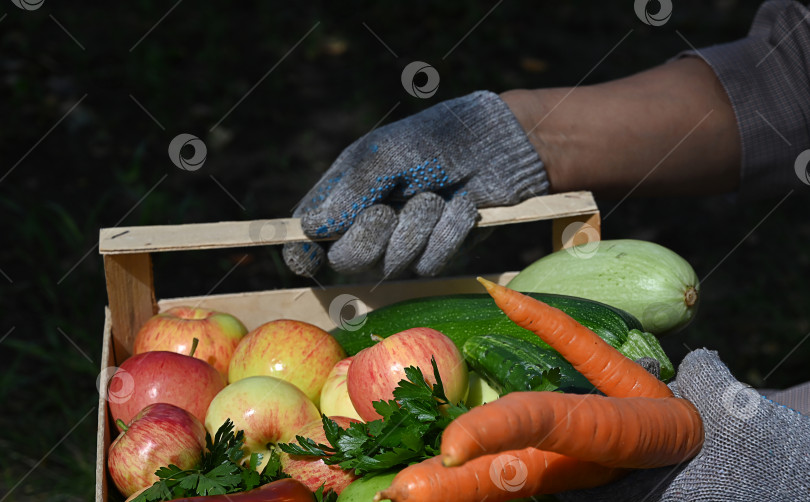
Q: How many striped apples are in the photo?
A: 8